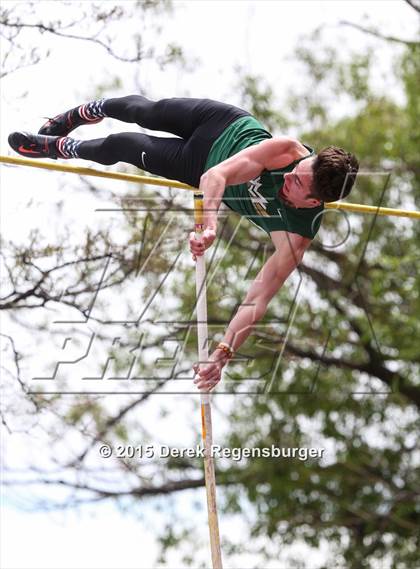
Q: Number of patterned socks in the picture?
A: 2